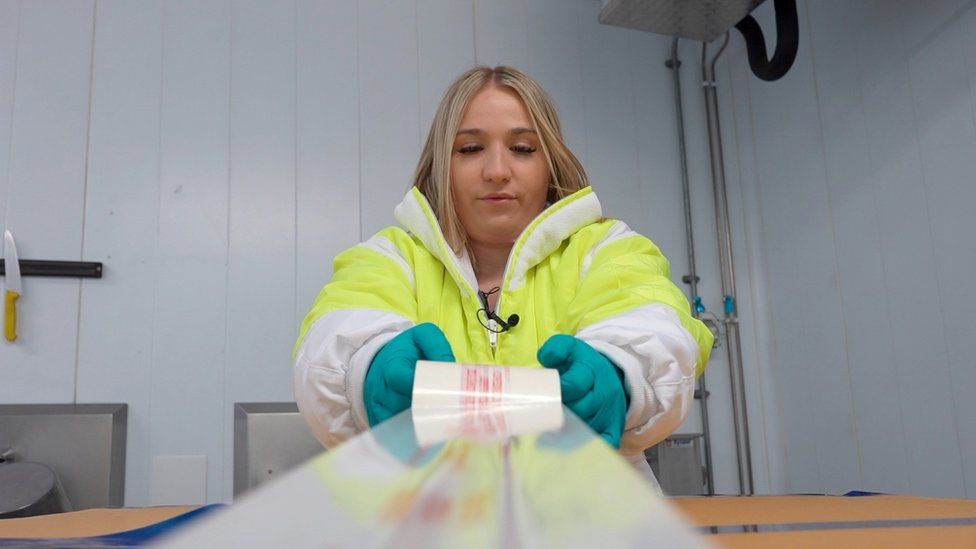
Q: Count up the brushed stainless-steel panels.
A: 2